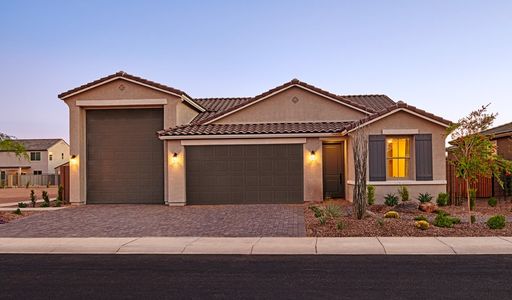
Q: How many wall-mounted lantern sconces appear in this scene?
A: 3